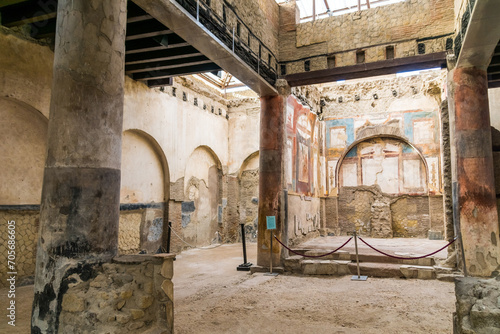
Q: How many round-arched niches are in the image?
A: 5